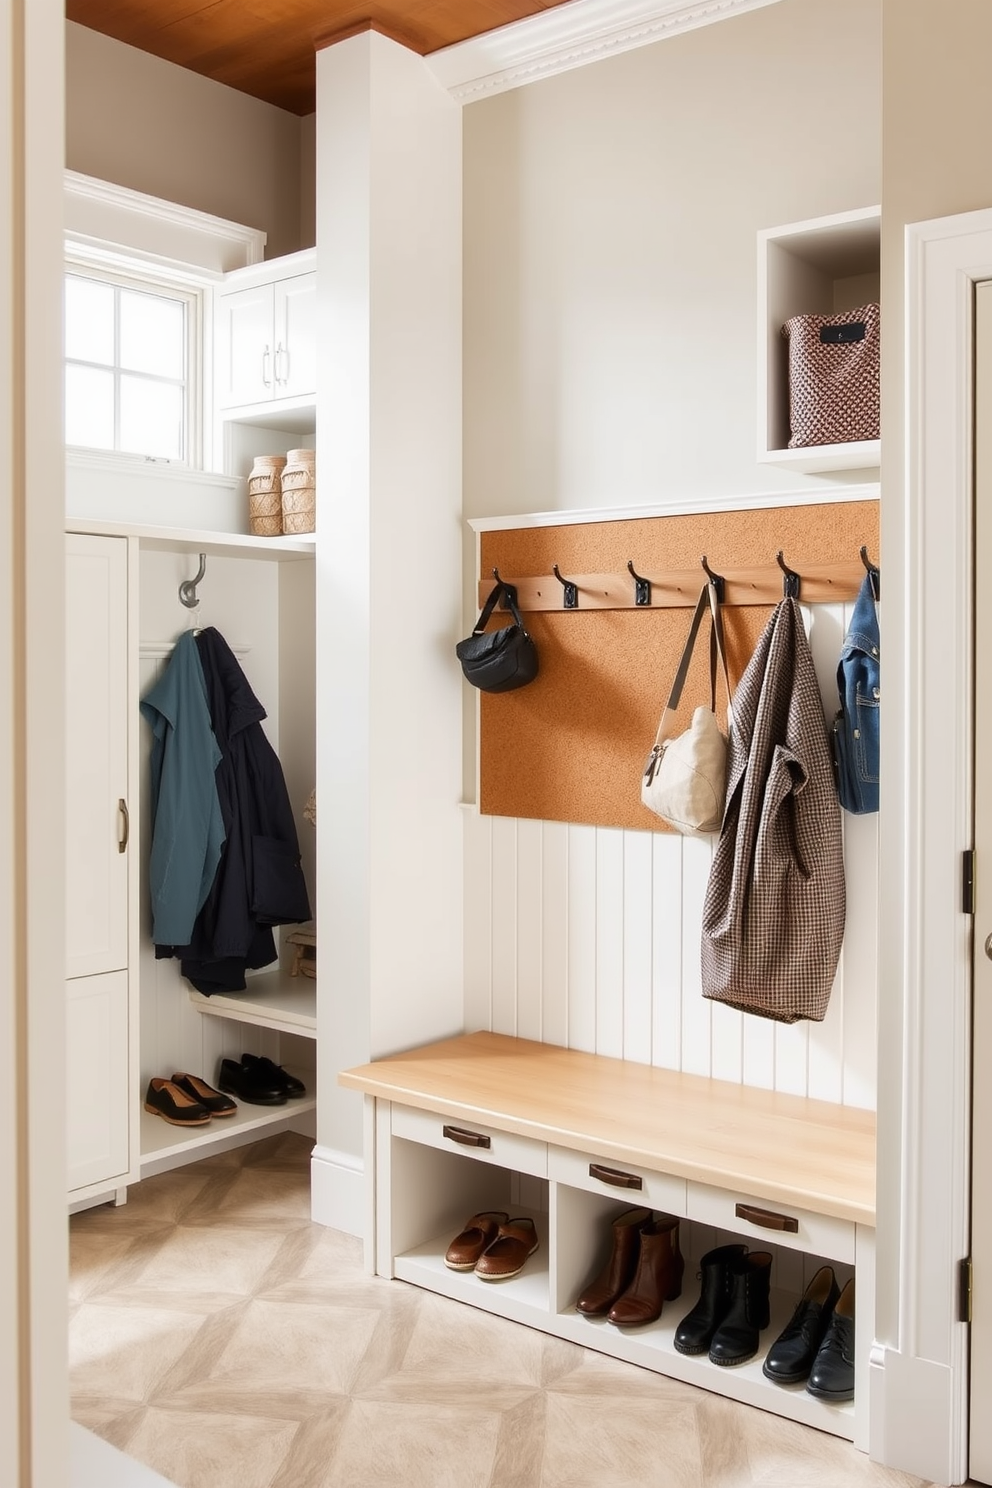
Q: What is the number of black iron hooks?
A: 6